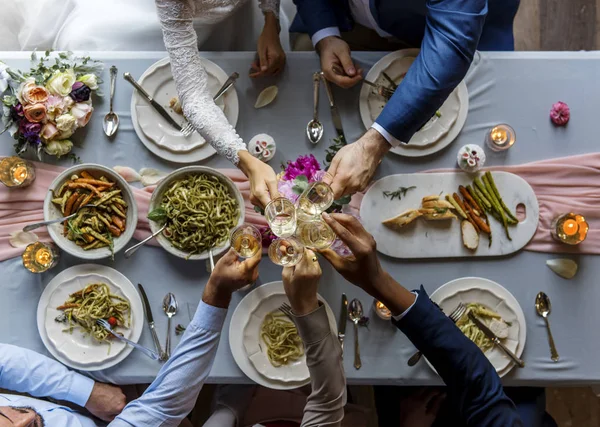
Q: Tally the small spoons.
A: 5